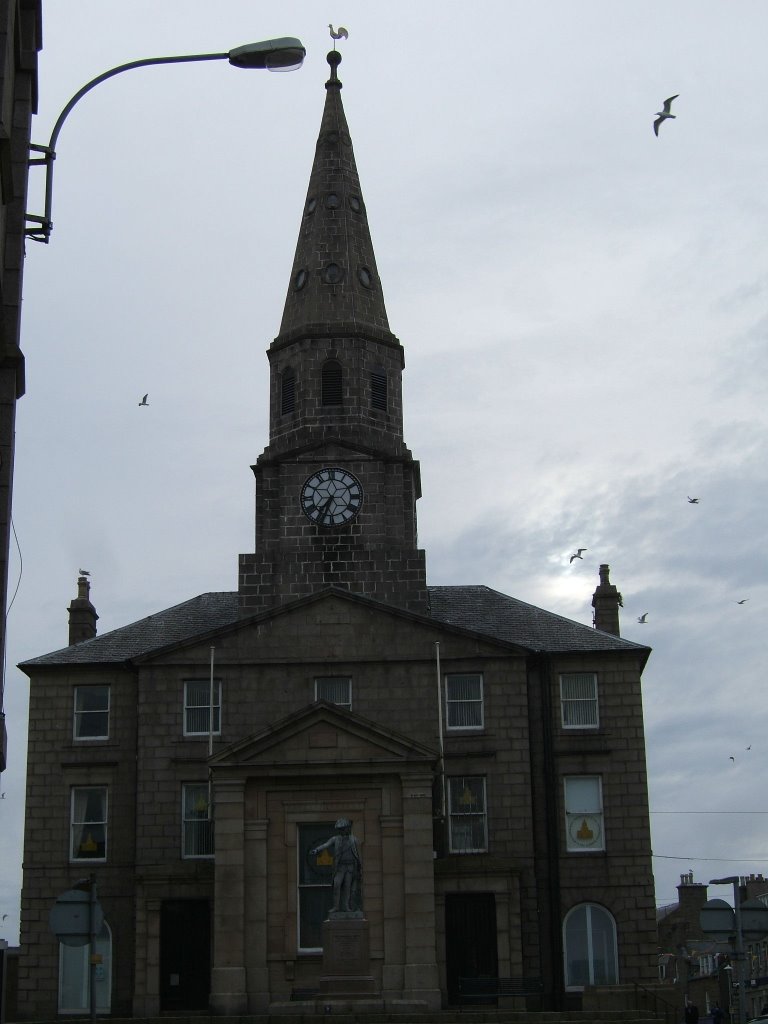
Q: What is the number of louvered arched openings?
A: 3